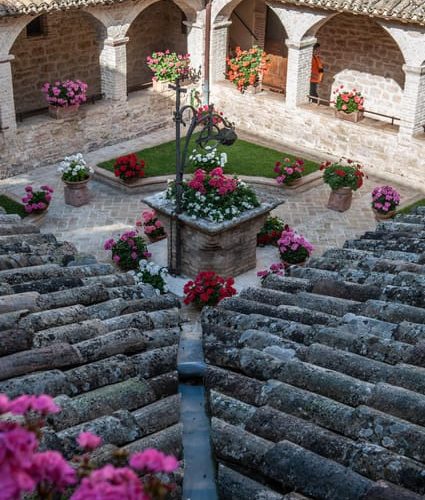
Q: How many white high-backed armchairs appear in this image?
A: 0